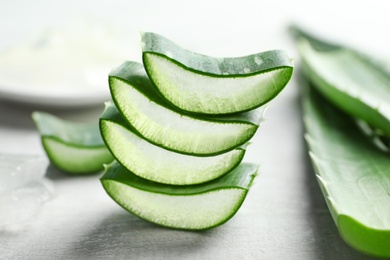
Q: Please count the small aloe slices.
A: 5